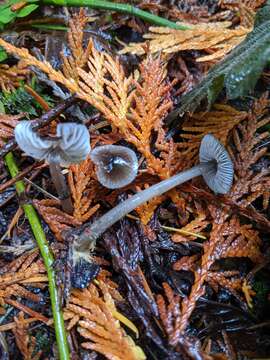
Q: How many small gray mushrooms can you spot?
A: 3